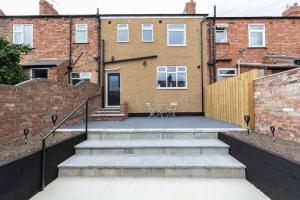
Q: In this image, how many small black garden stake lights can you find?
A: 4